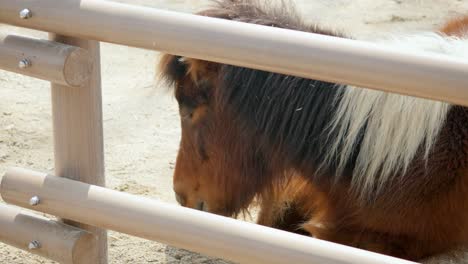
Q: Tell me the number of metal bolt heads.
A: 4